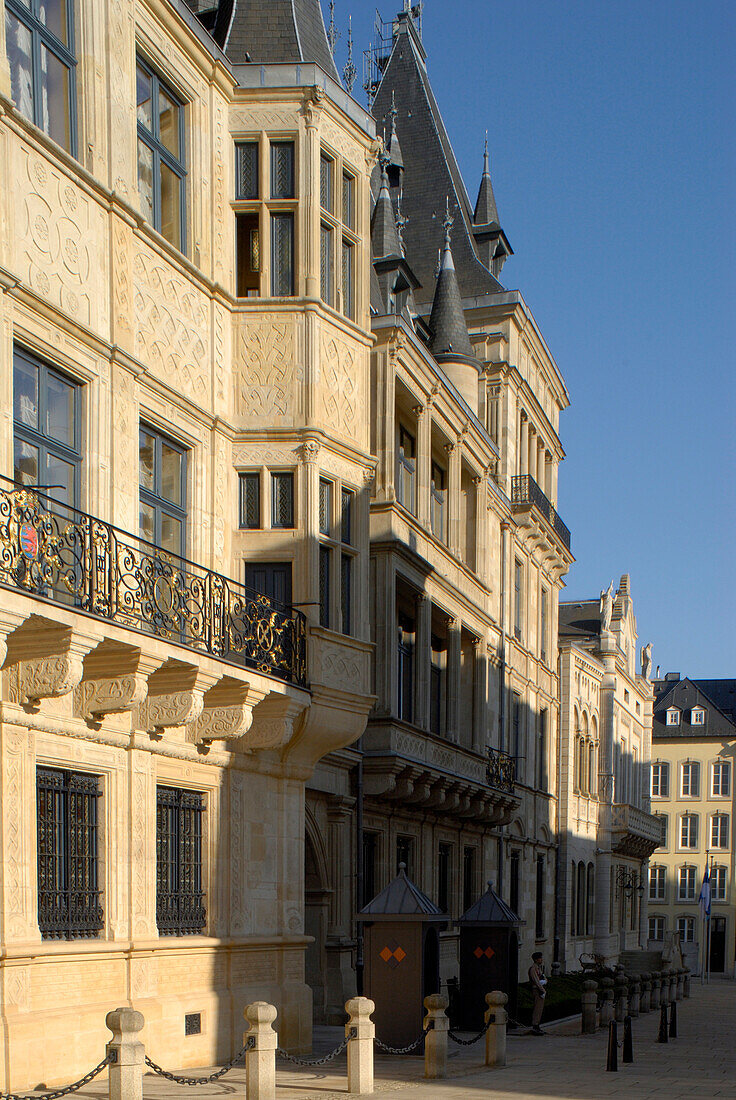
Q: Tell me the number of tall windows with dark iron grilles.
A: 2